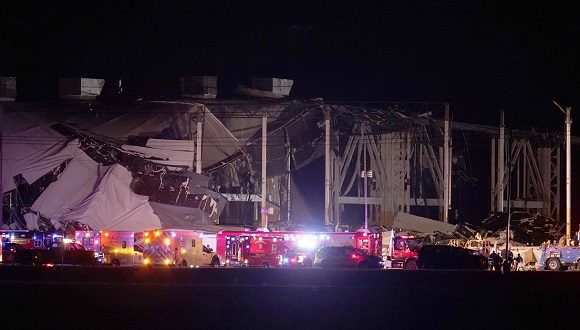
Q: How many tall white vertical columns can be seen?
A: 6